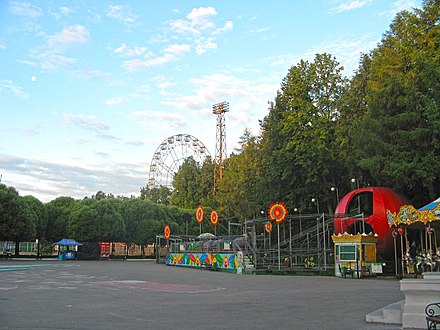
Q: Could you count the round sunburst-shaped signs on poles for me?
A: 5